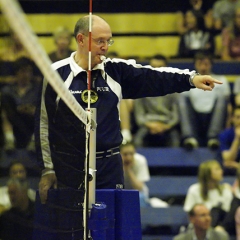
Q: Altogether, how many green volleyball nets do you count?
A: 0